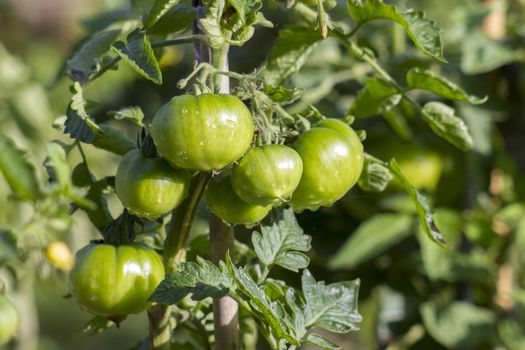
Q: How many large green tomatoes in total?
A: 6